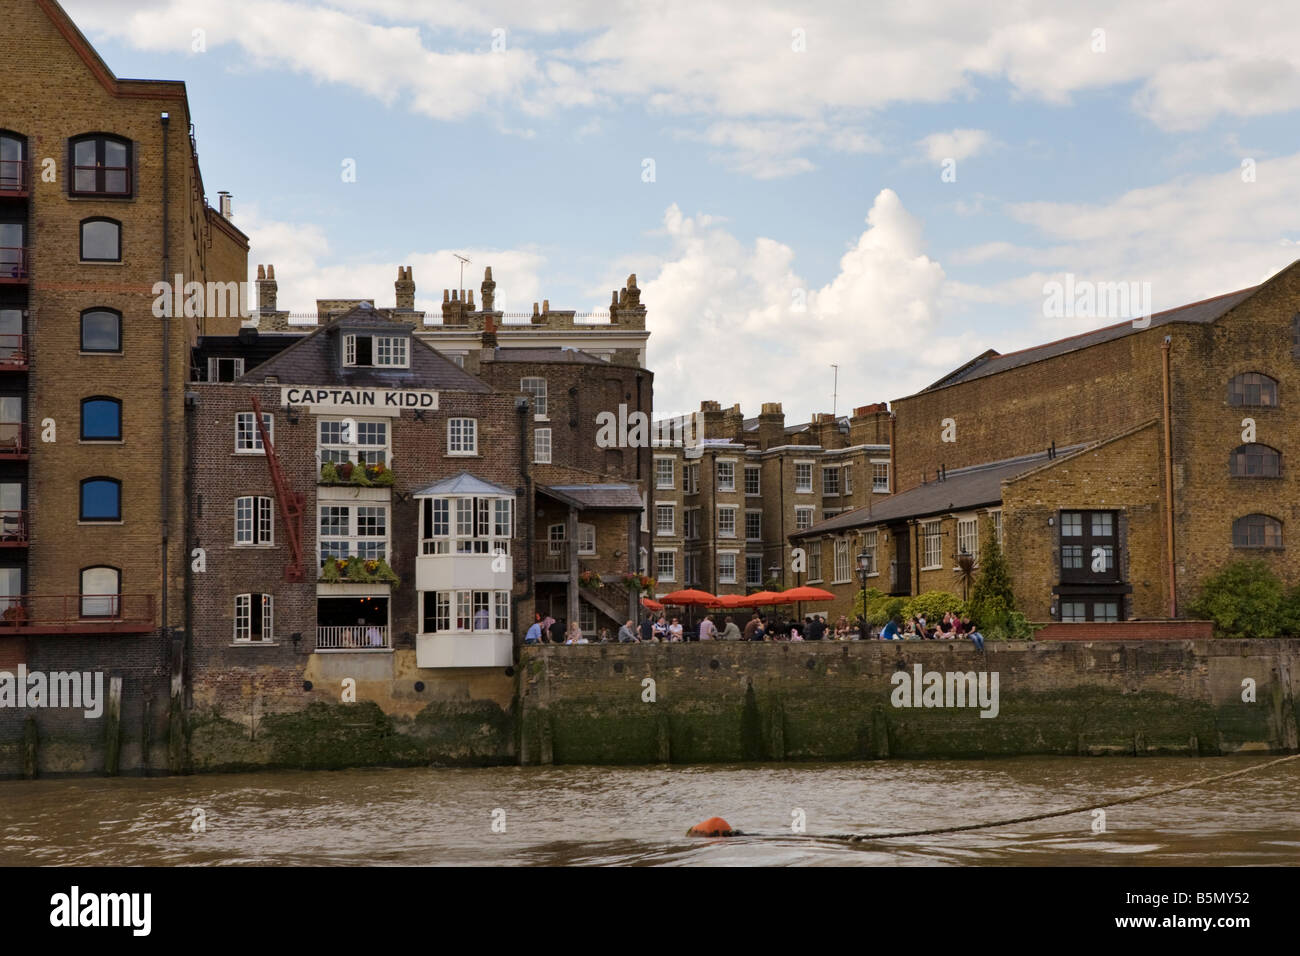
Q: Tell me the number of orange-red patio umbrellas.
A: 5